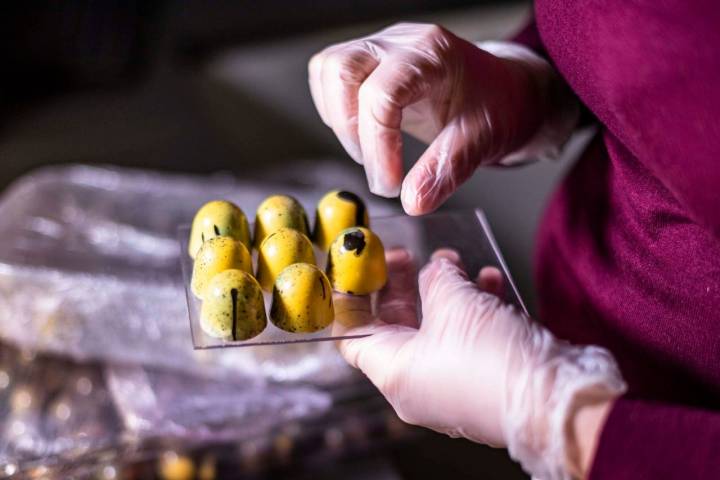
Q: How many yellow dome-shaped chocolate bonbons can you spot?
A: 8